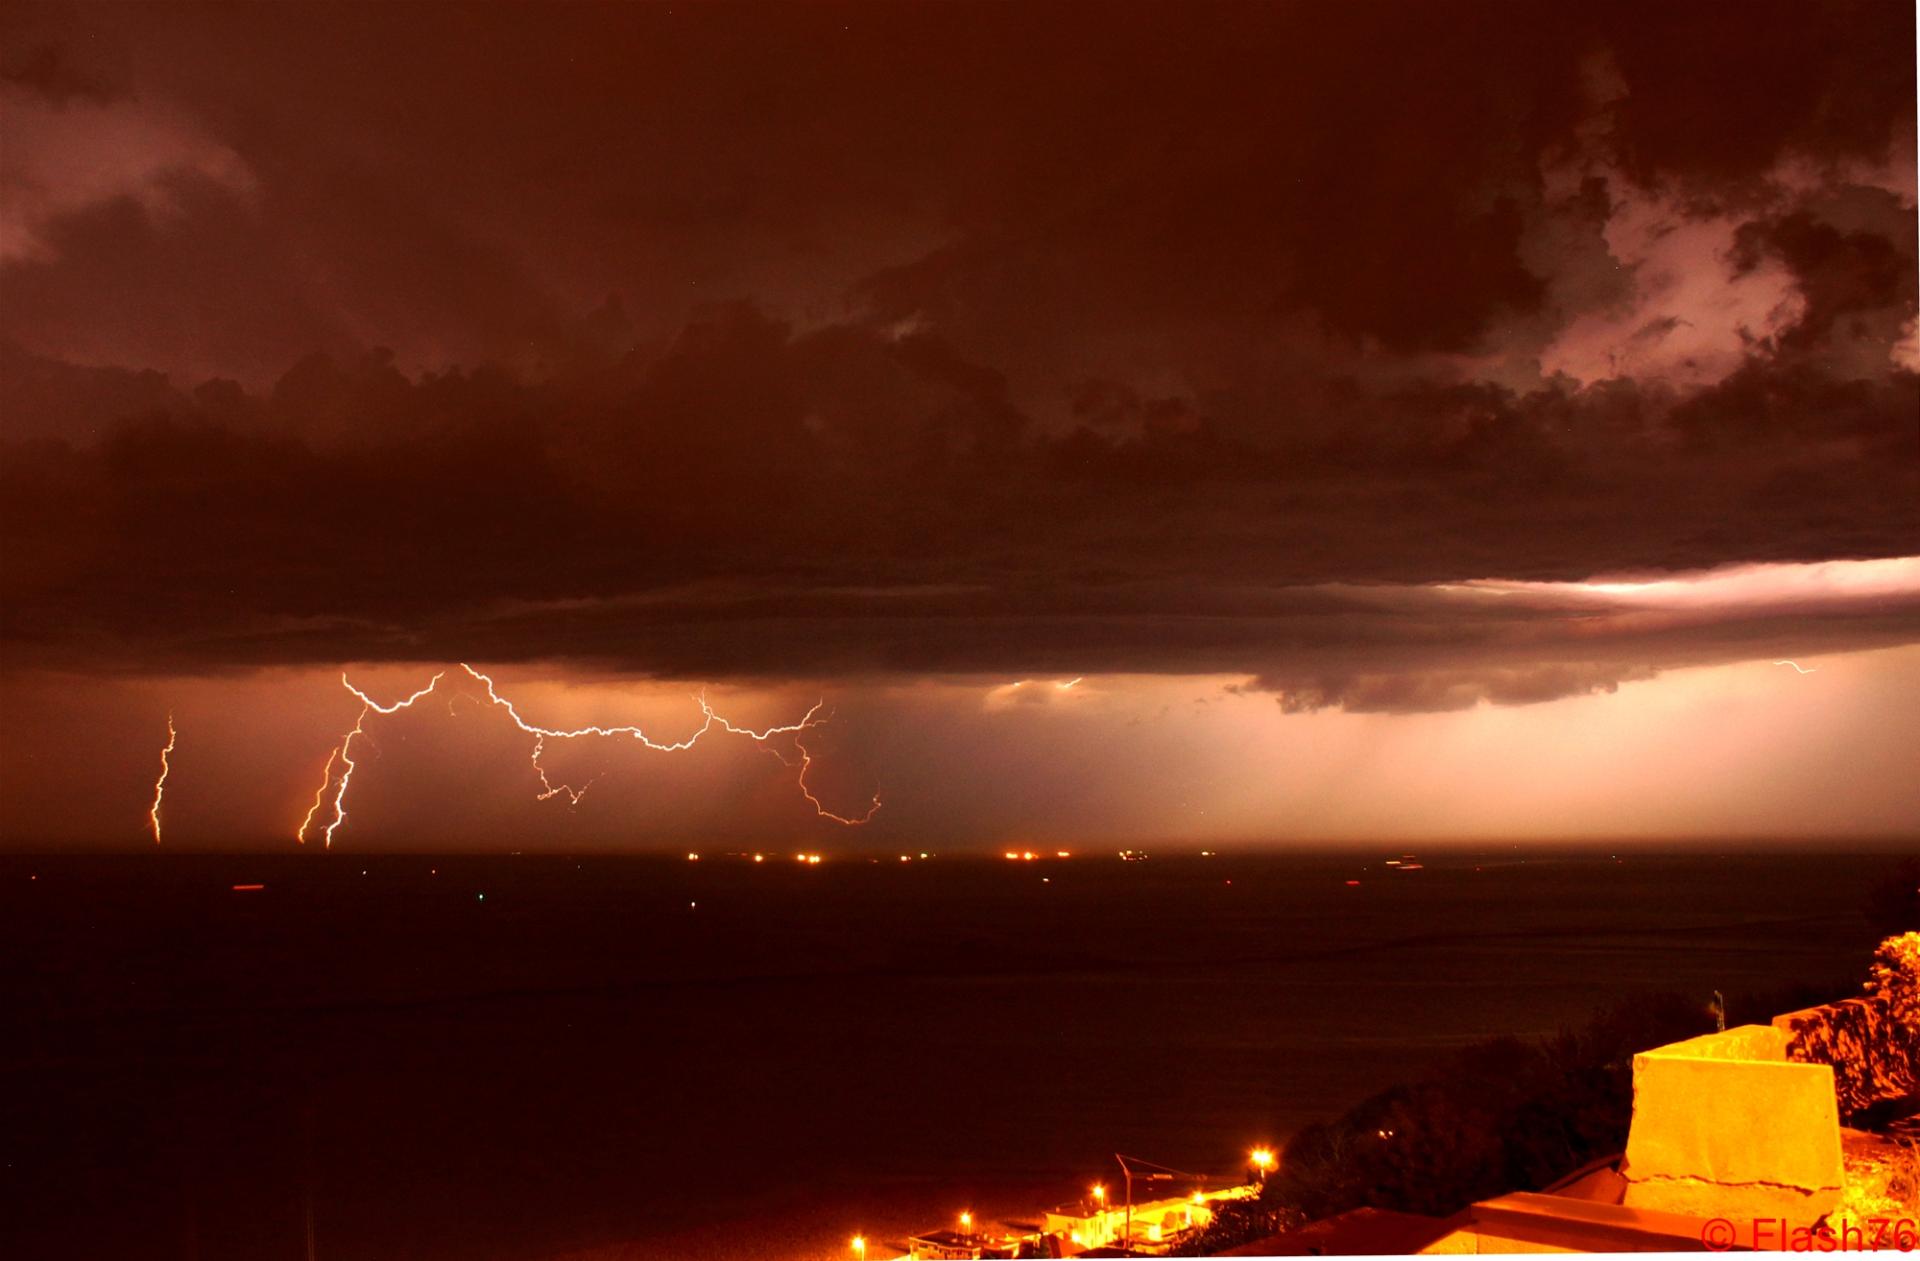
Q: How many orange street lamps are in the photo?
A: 5